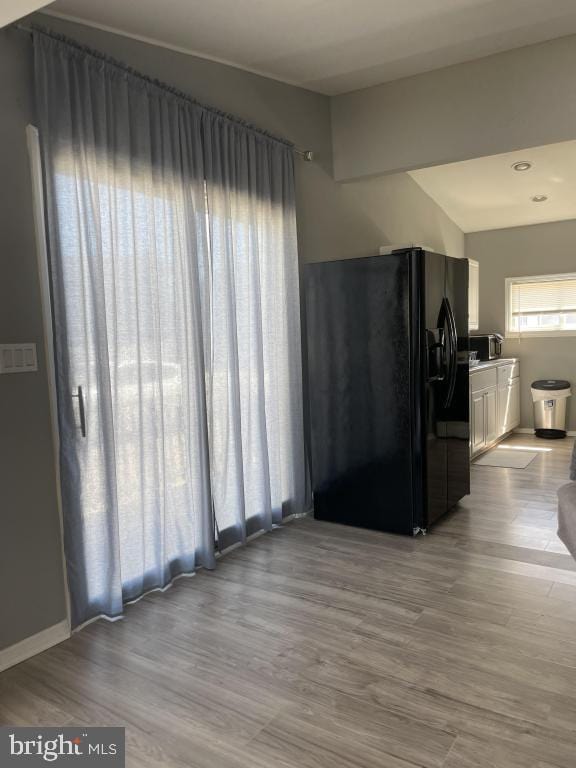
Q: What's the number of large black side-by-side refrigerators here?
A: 1